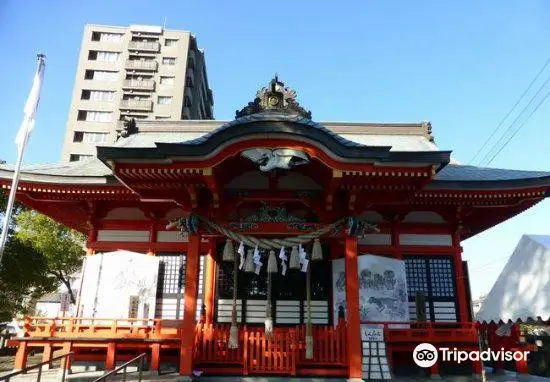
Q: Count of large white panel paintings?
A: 2